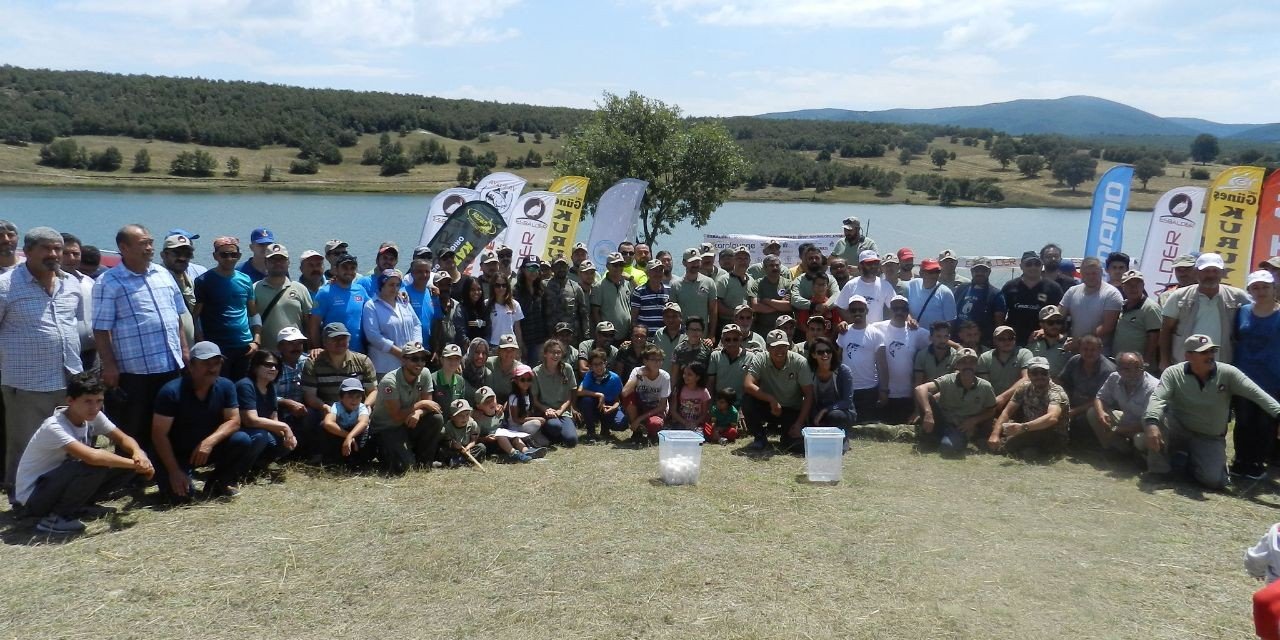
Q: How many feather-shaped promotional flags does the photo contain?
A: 10